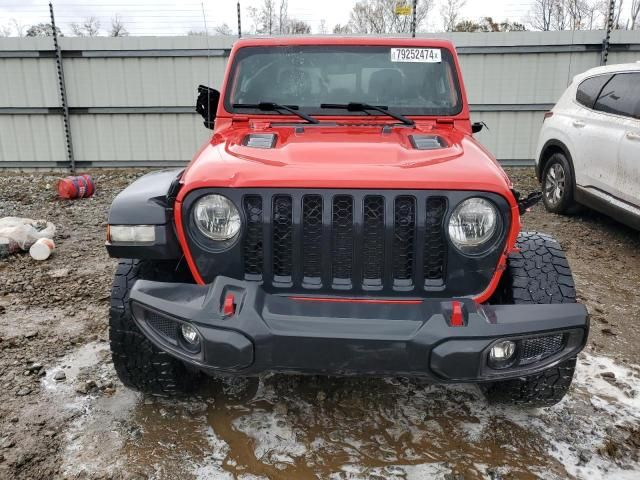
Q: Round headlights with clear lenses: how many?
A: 2